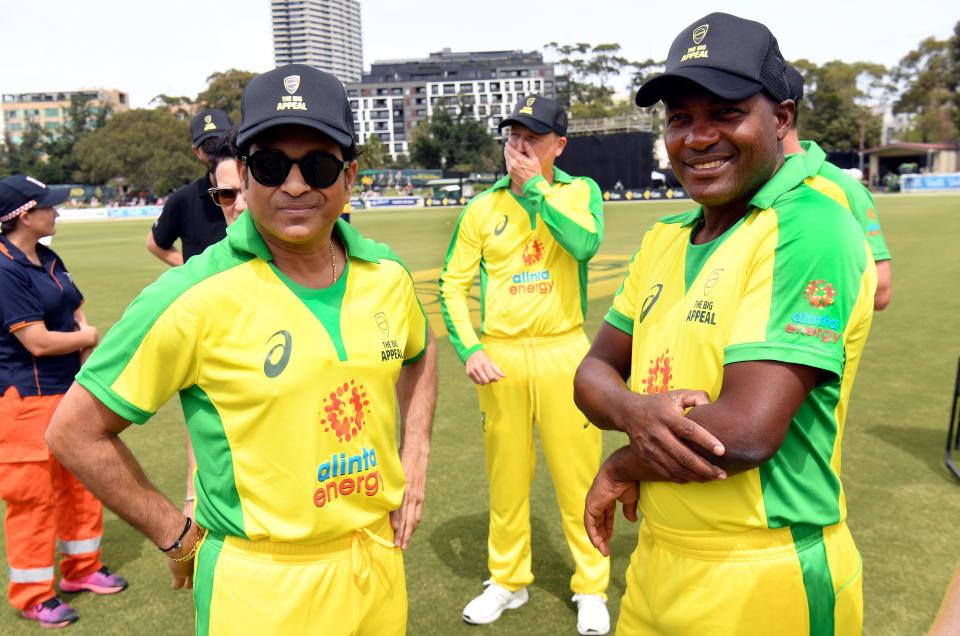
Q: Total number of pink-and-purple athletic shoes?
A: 2